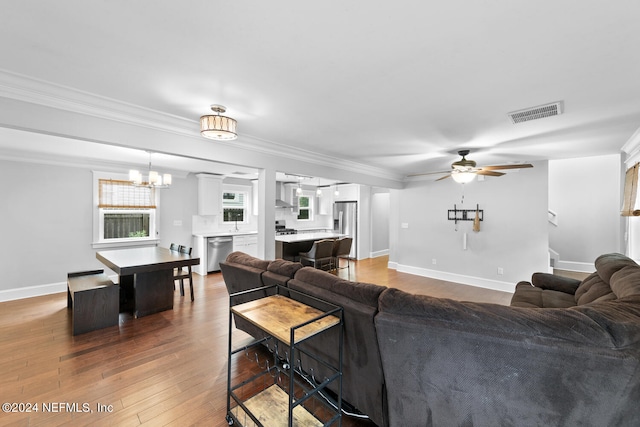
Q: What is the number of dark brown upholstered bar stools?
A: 2